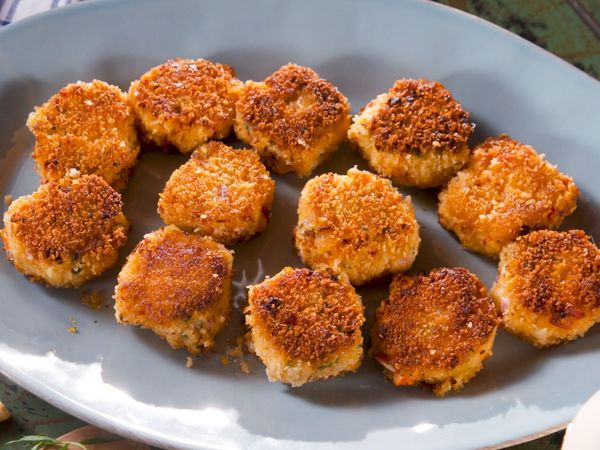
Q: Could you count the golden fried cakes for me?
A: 12